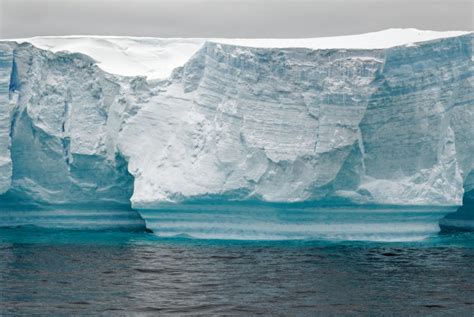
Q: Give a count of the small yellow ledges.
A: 0